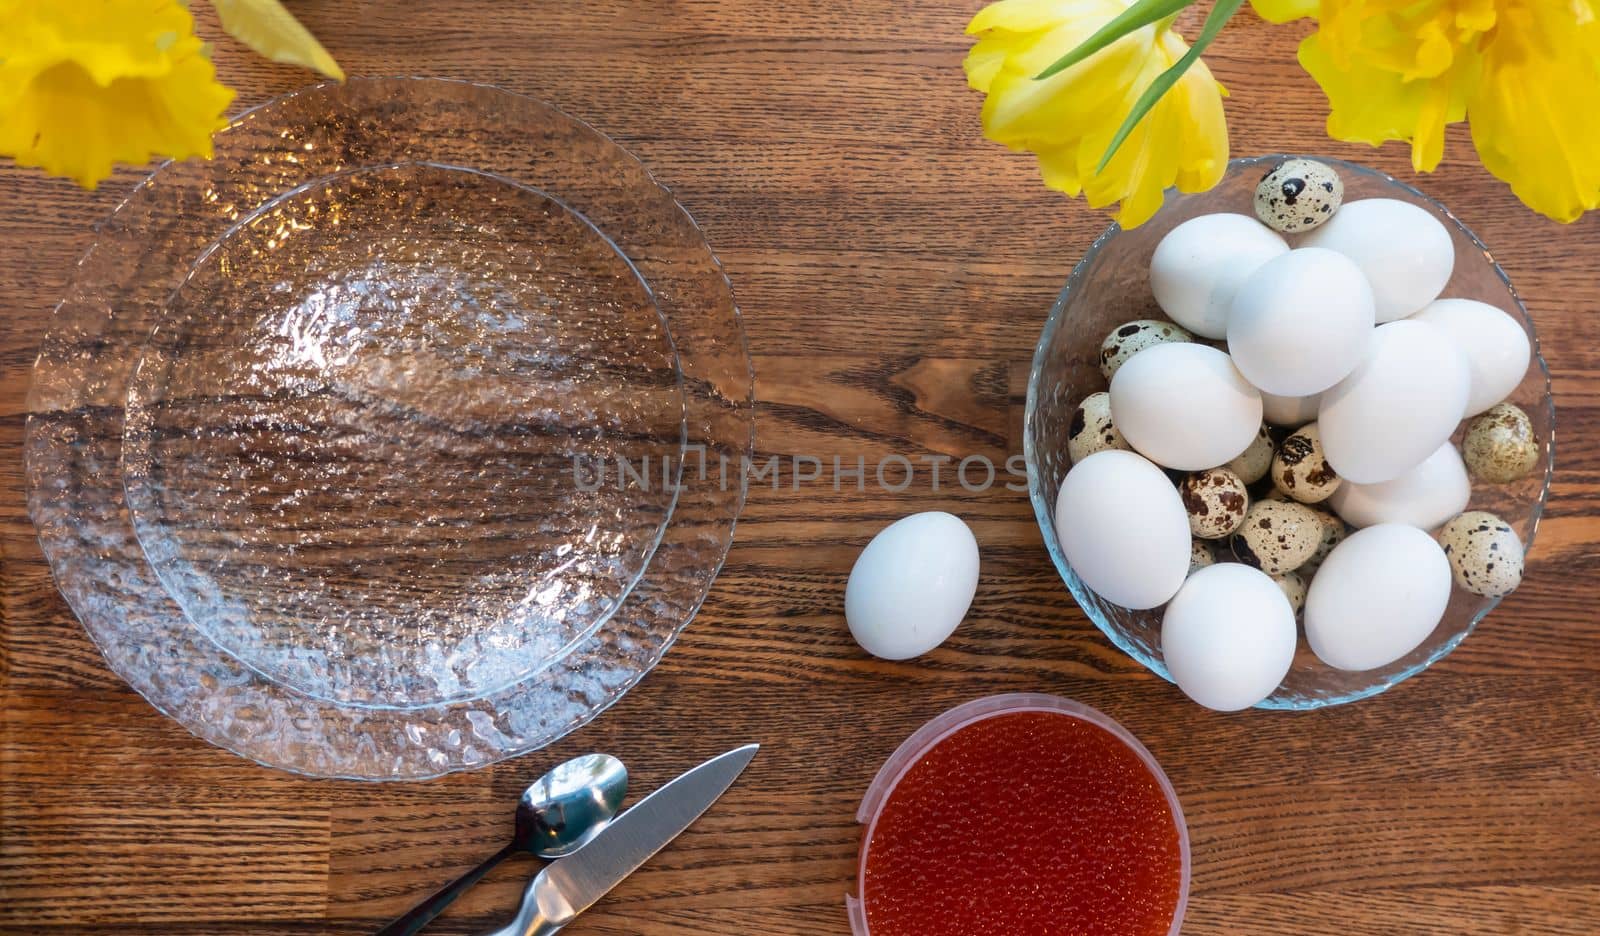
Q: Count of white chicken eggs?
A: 12